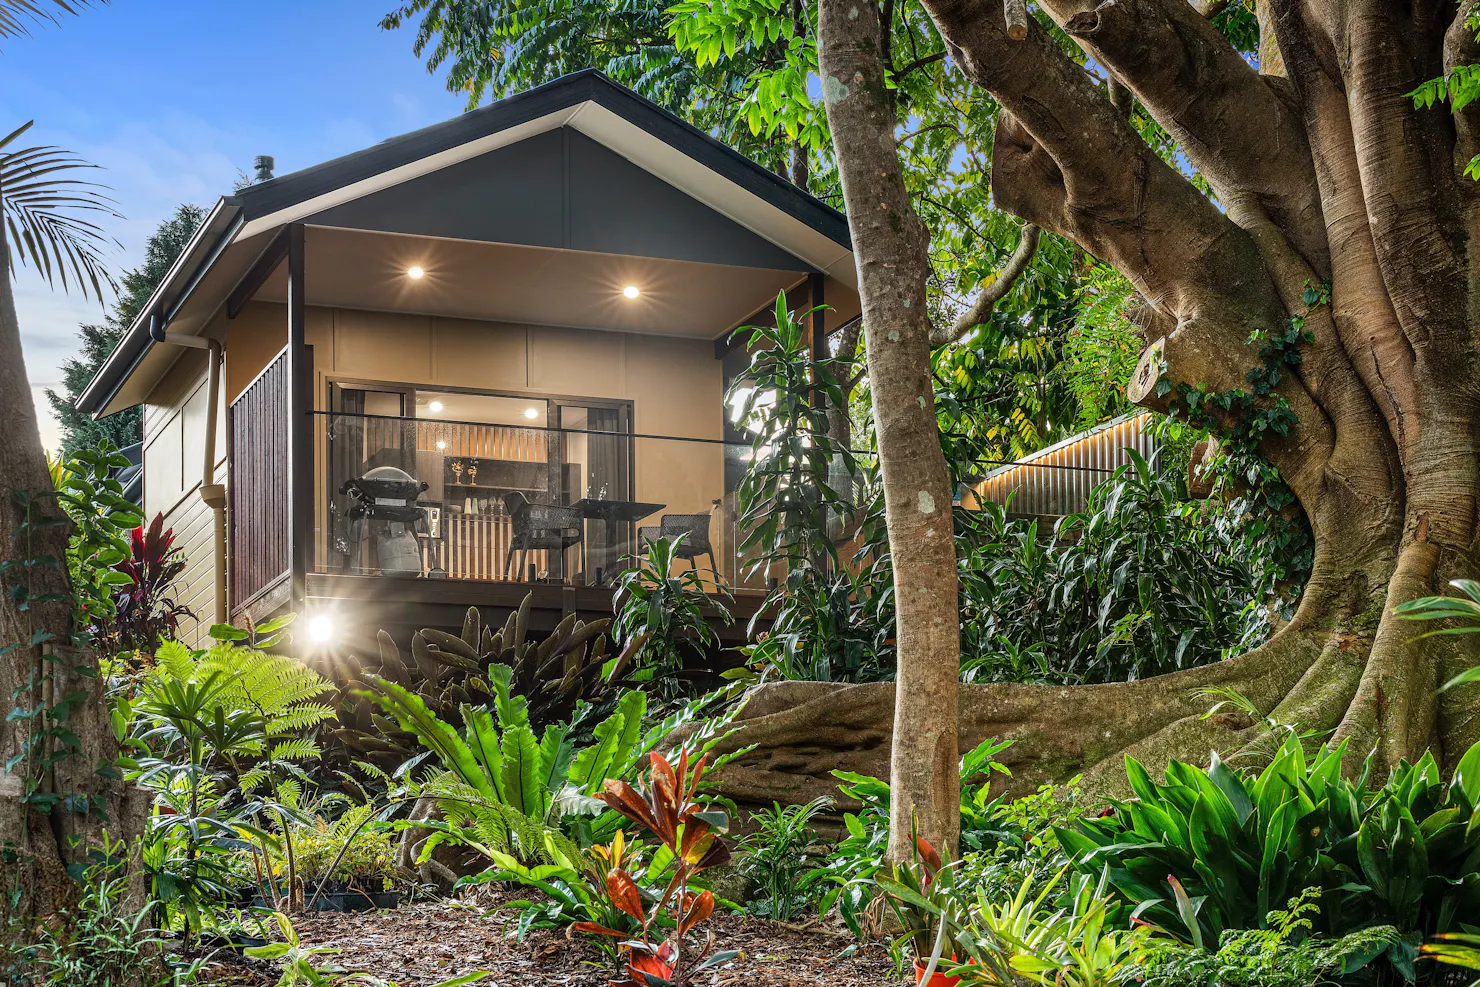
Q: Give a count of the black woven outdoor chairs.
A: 2